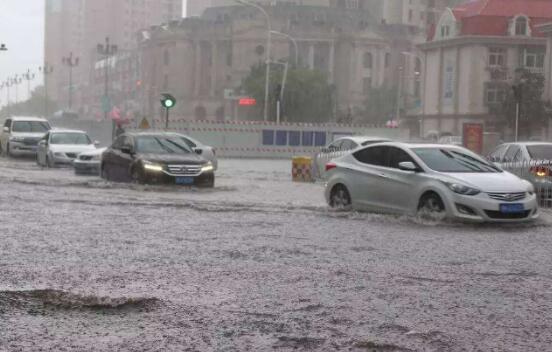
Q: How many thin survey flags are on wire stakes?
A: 0